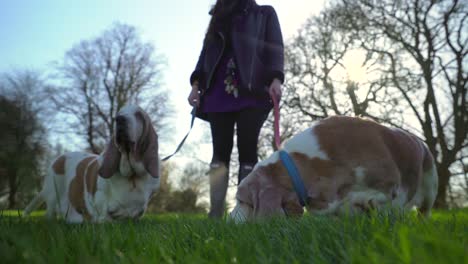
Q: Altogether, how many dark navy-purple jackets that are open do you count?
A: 1